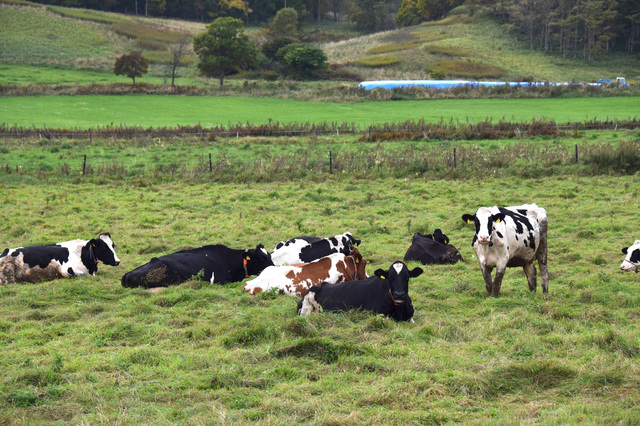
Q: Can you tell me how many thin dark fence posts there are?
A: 5